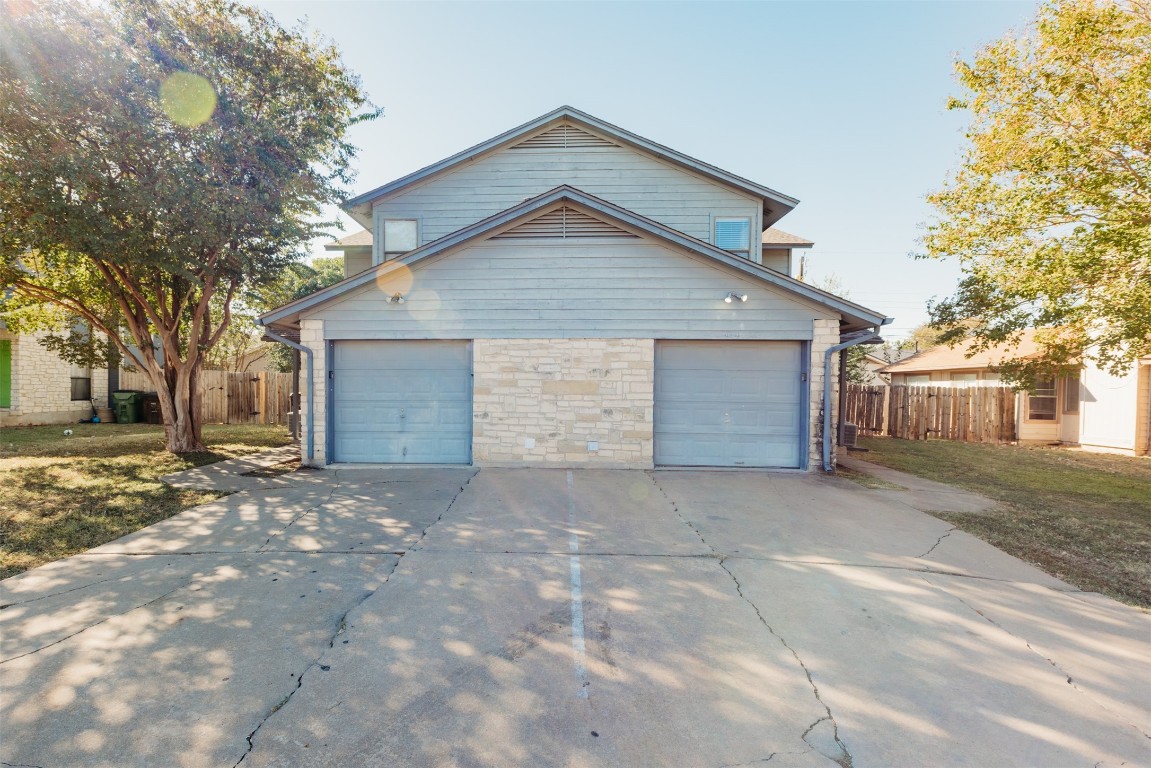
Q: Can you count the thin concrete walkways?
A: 2